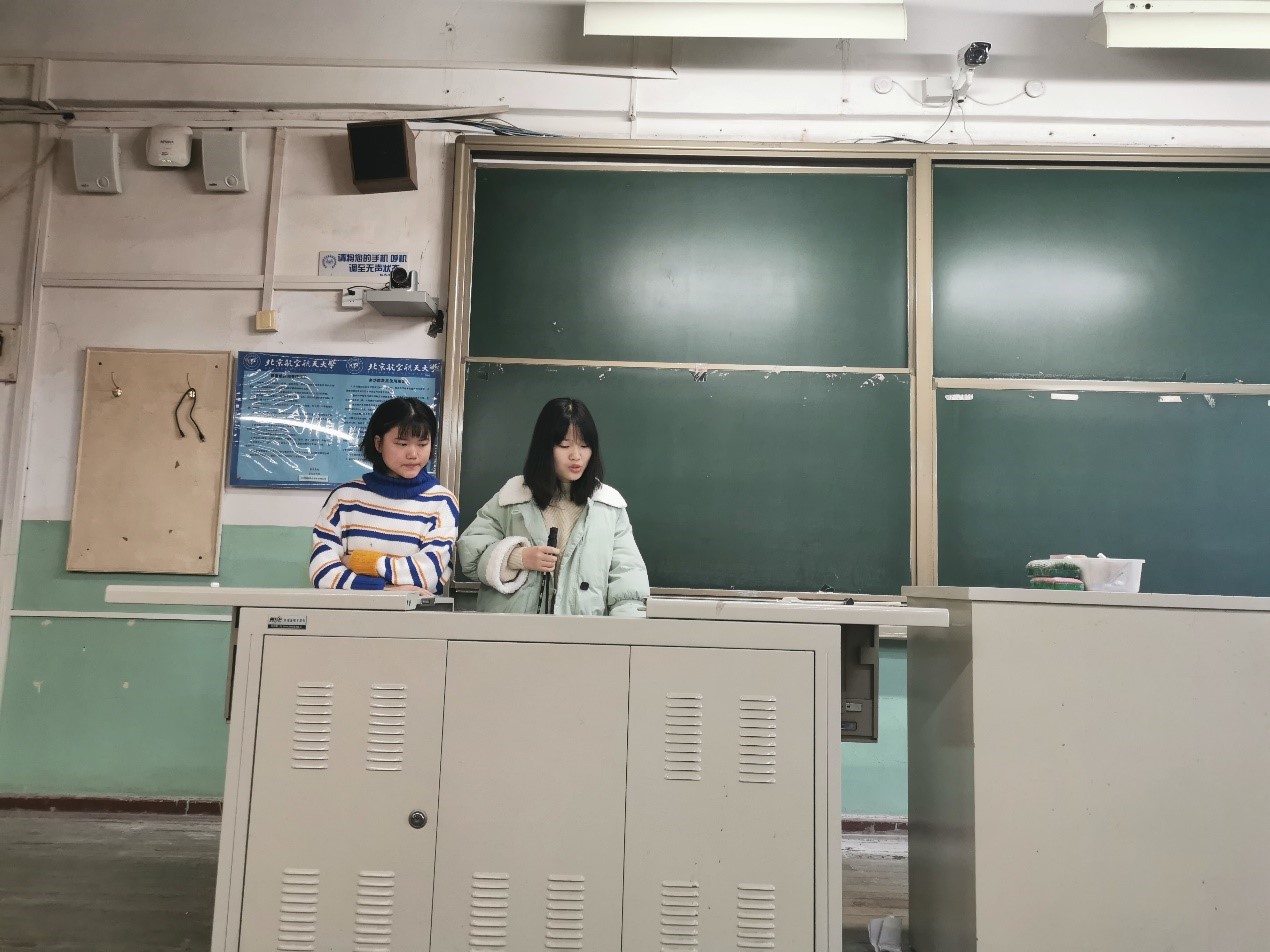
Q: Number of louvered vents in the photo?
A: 10